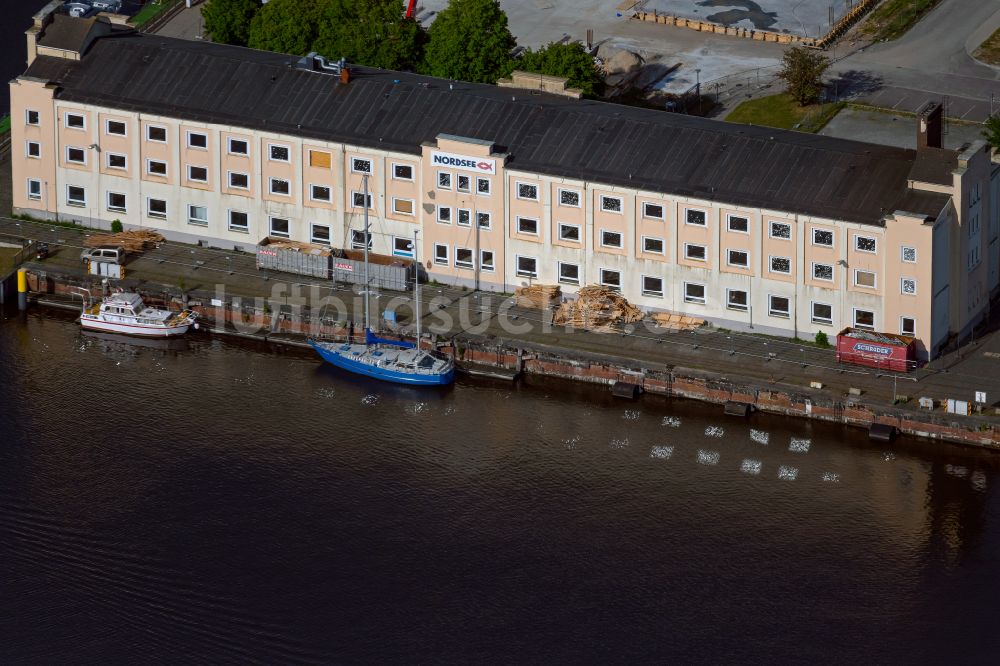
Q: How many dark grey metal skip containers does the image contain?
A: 2